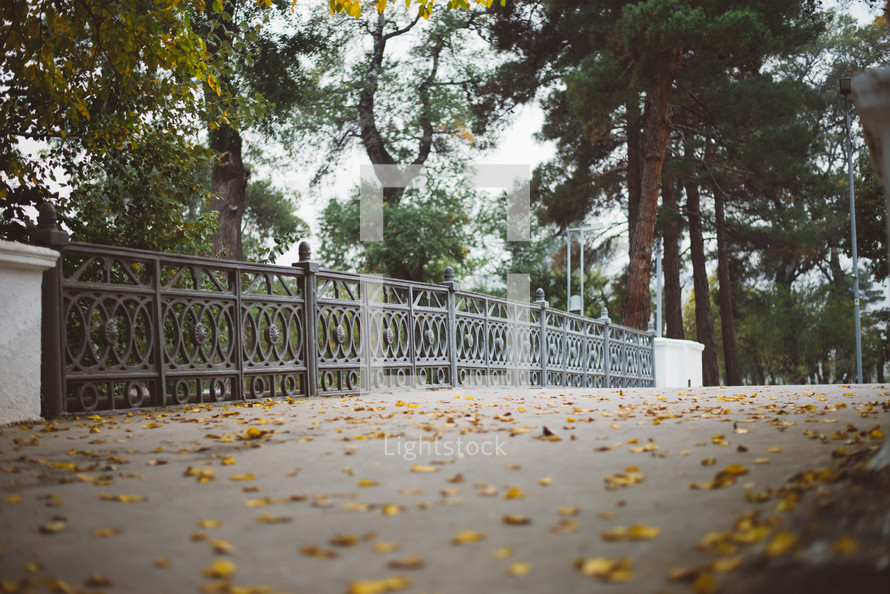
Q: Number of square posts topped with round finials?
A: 6